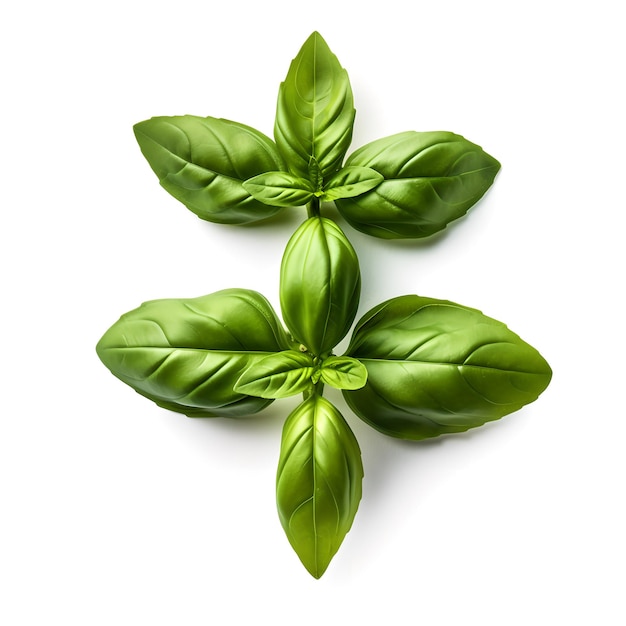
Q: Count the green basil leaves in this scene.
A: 11